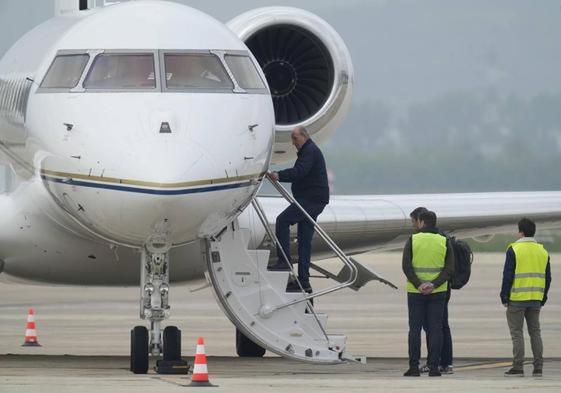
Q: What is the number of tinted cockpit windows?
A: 4